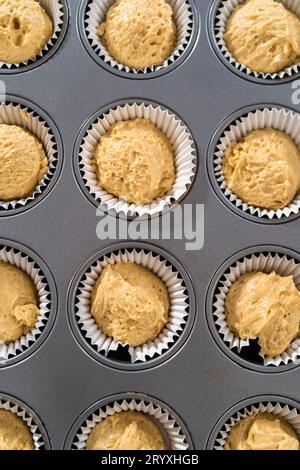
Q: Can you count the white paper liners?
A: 12